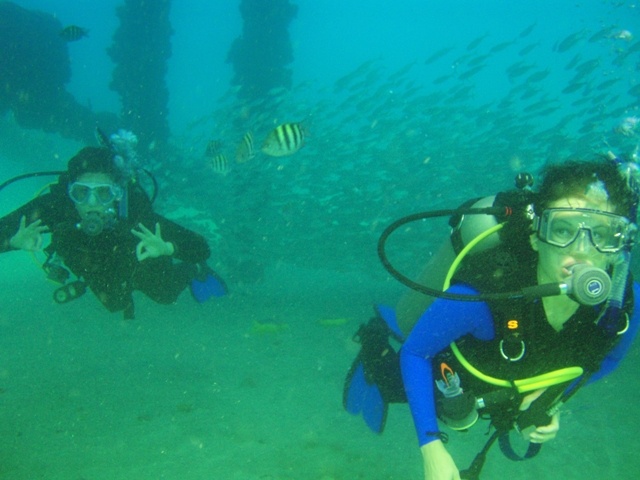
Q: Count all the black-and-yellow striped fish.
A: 5